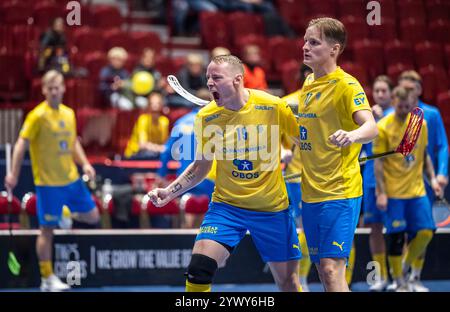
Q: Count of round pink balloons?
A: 0